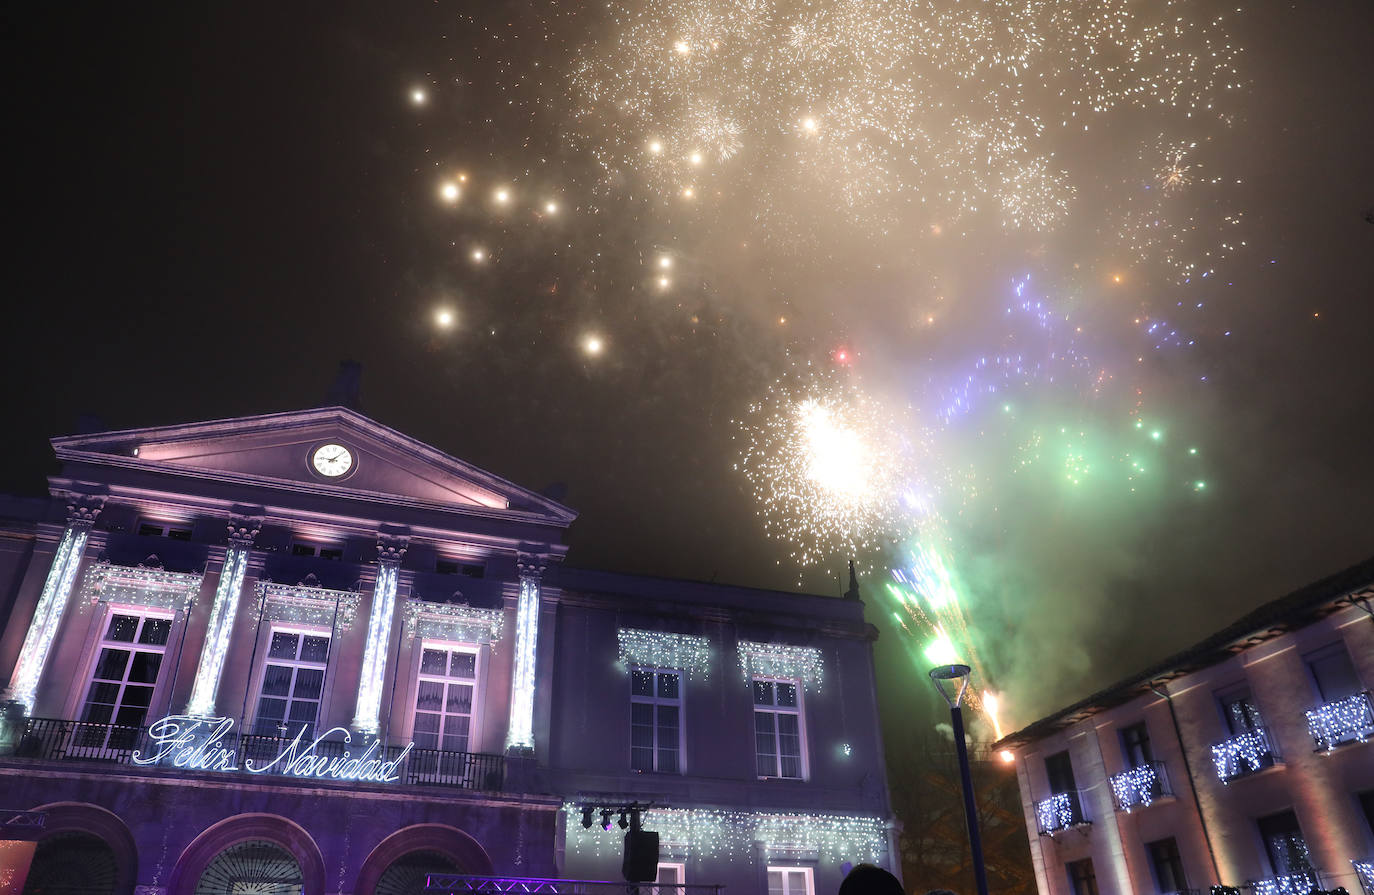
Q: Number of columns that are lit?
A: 4